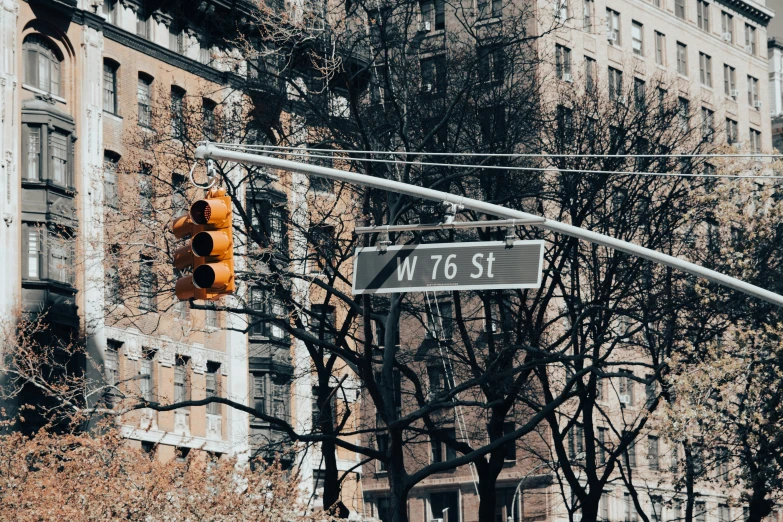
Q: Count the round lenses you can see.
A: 3